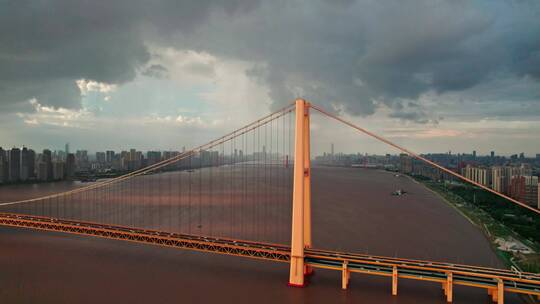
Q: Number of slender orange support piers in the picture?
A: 4